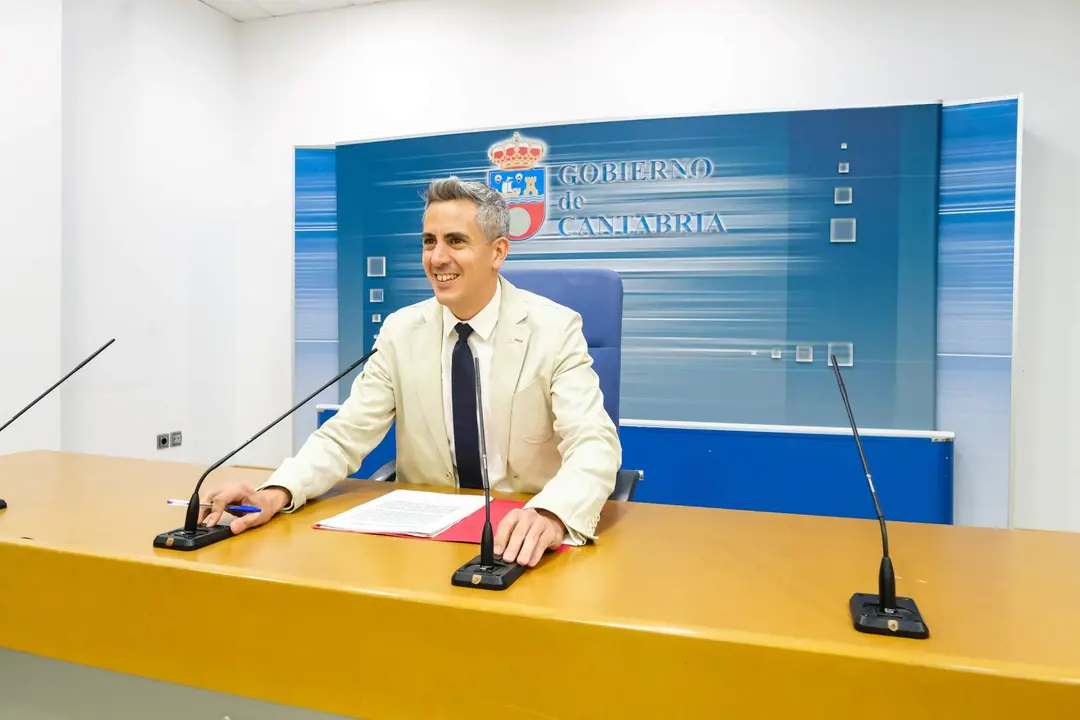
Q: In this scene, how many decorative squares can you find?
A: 12